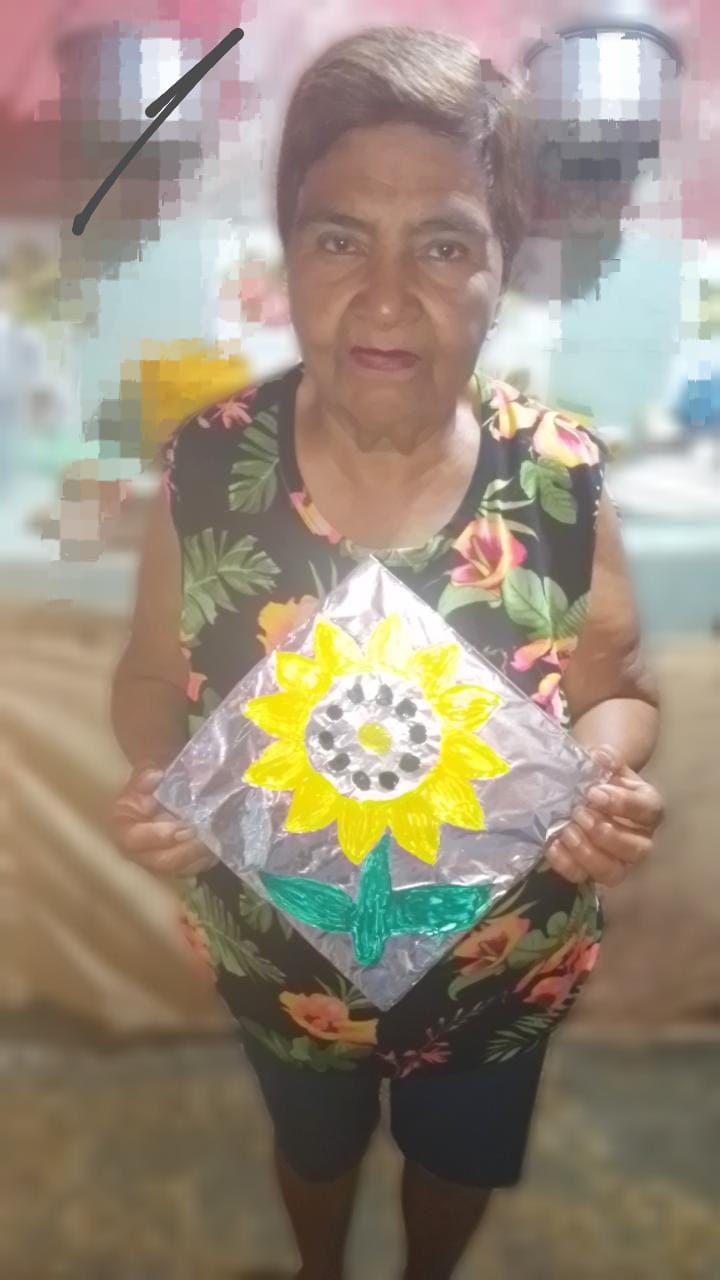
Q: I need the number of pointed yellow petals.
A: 12